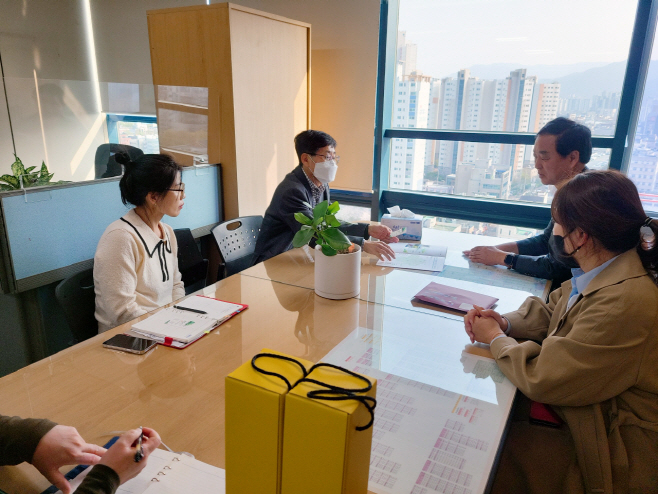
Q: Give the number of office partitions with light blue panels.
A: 1